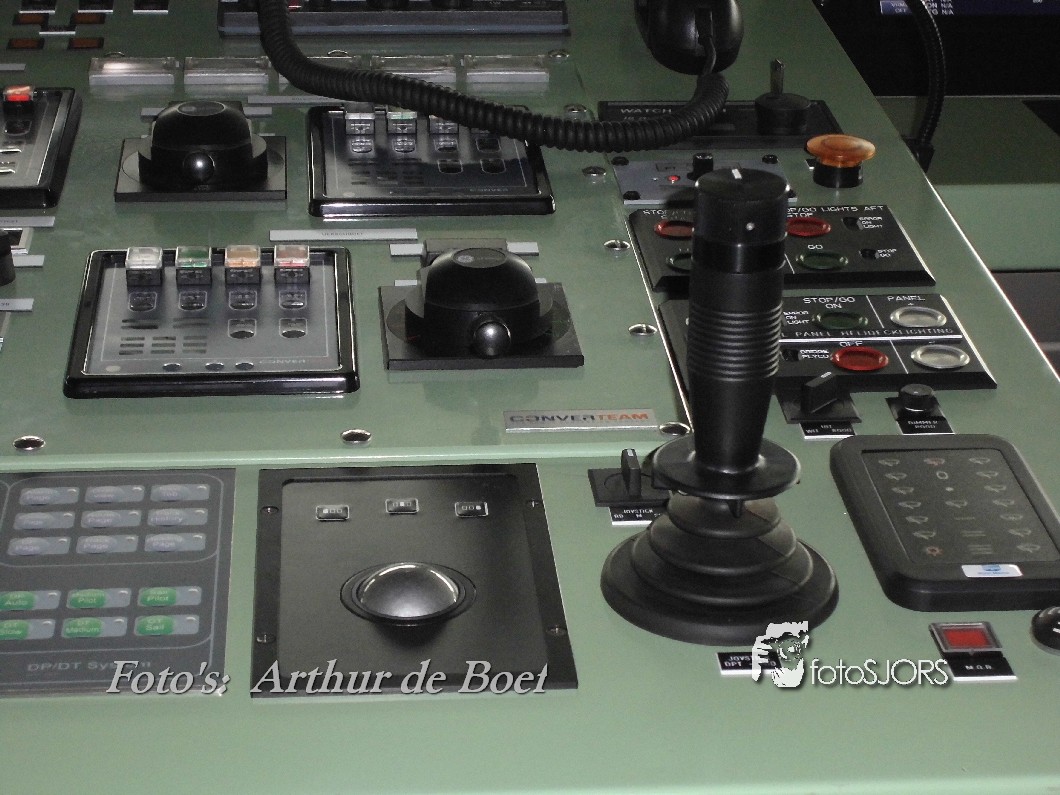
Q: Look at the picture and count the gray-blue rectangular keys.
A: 9